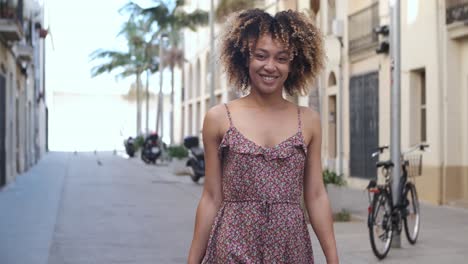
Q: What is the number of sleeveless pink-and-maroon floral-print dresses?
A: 1